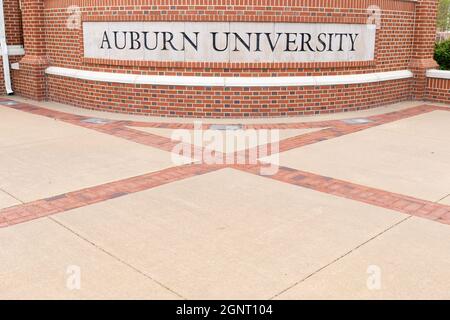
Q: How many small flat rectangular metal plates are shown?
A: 4